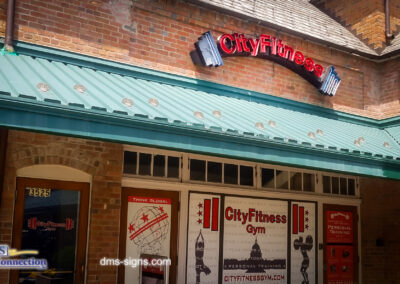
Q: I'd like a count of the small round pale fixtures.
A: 13